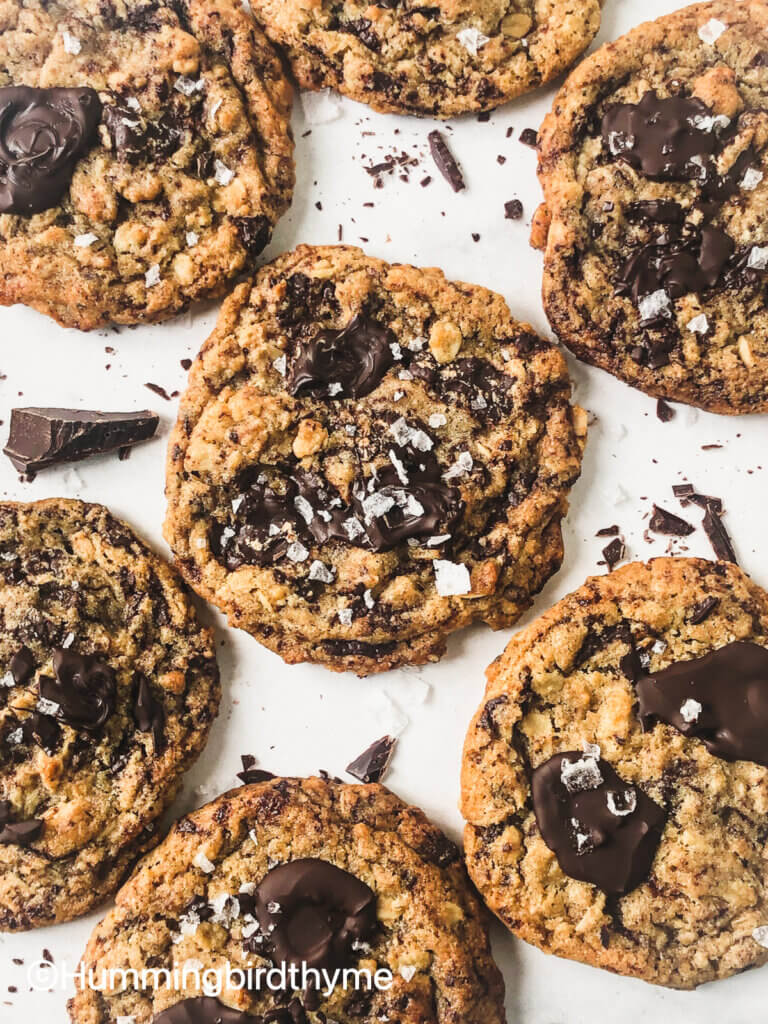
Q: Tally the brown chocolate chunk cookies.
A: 7